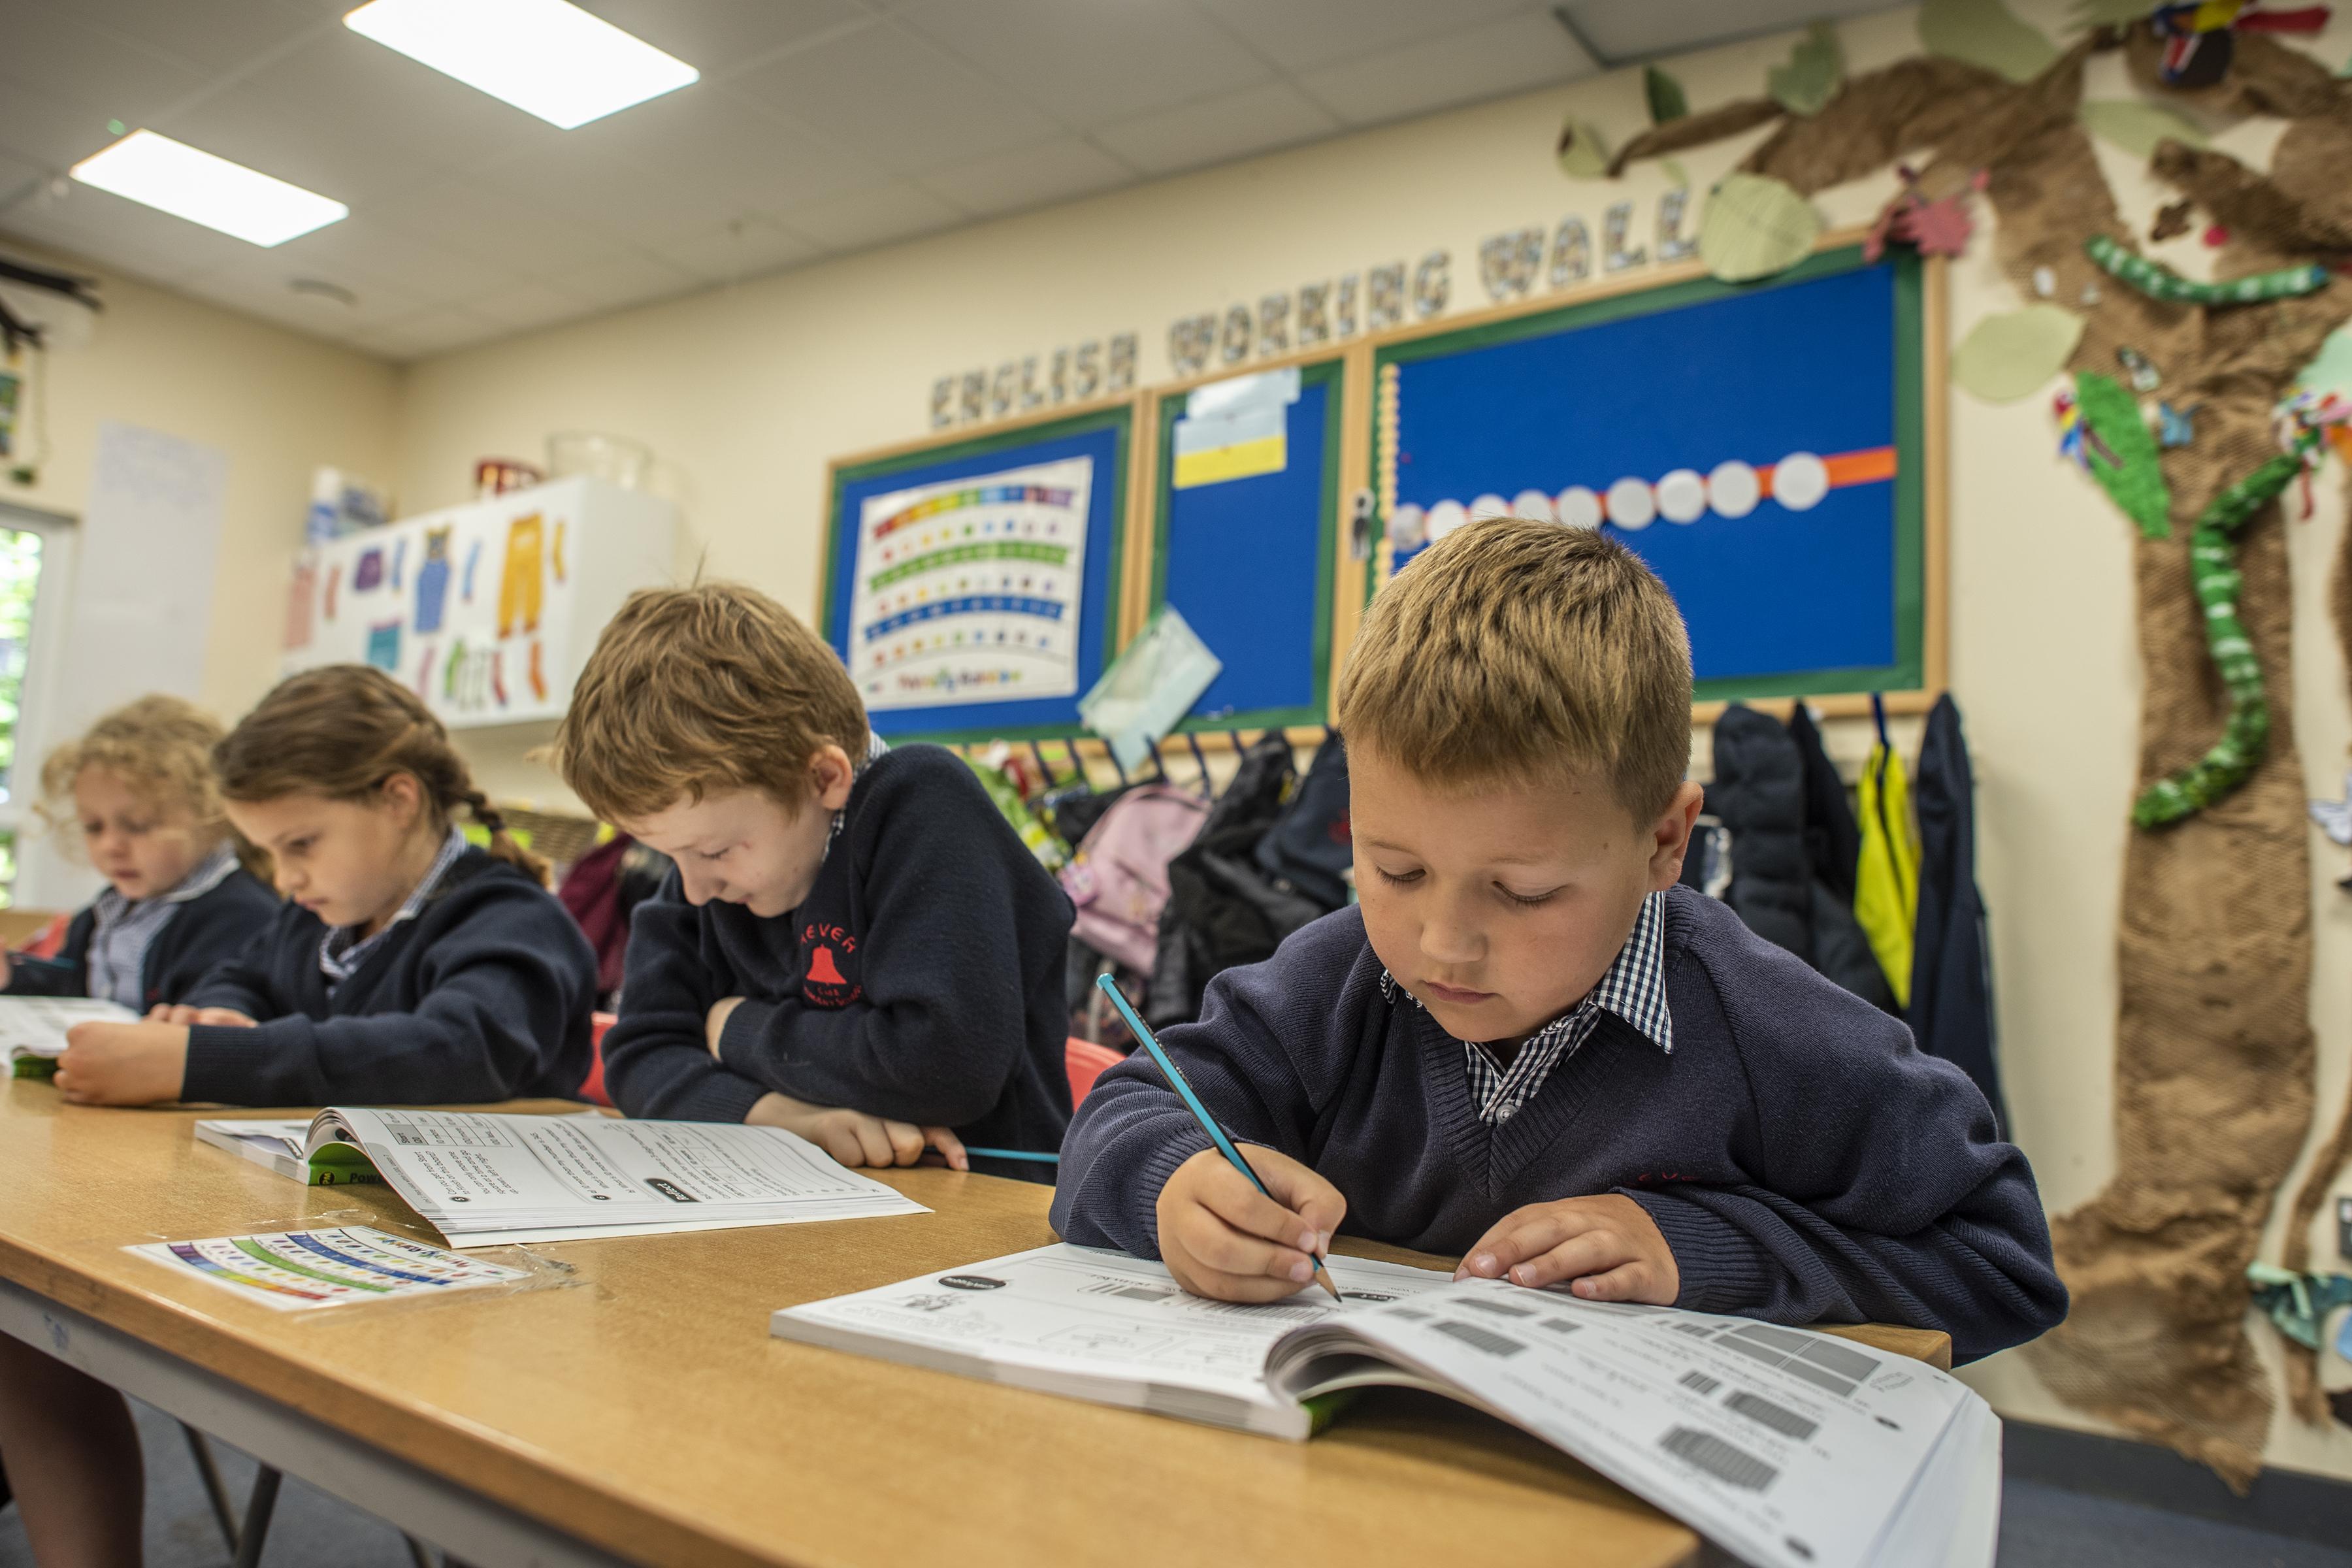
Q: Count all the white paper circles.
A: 9